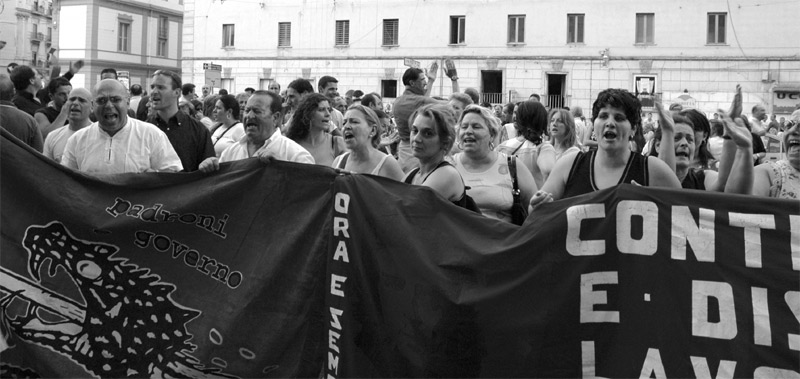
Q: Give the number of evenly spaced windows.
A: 9